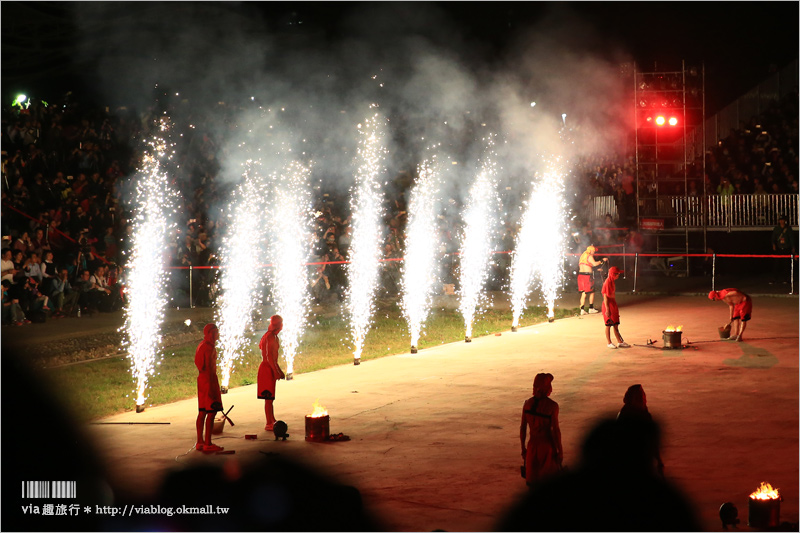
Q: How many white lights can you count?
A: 8